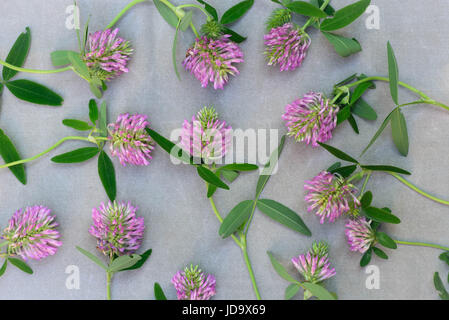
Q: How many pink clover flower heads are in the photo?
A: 12